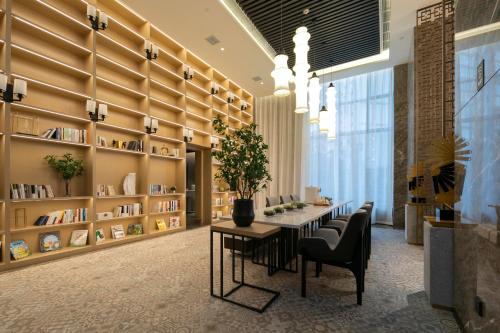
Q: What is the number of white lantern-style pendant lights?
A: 5